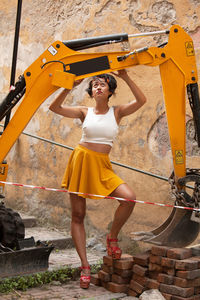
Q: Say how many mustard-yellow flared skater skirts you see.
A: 1